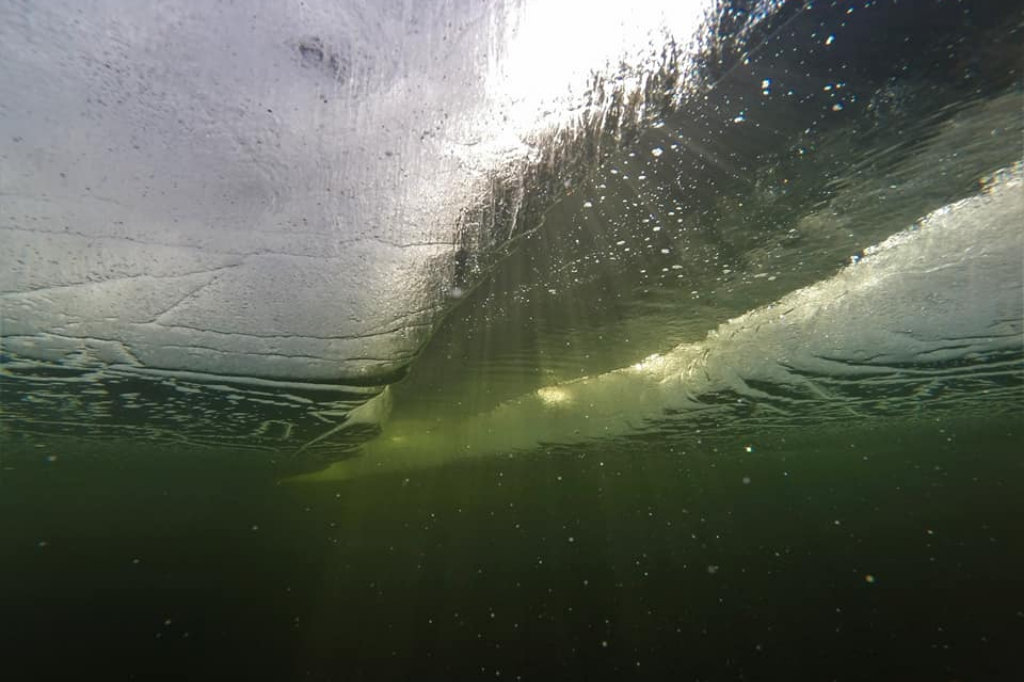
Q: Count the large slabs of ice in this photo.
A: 2